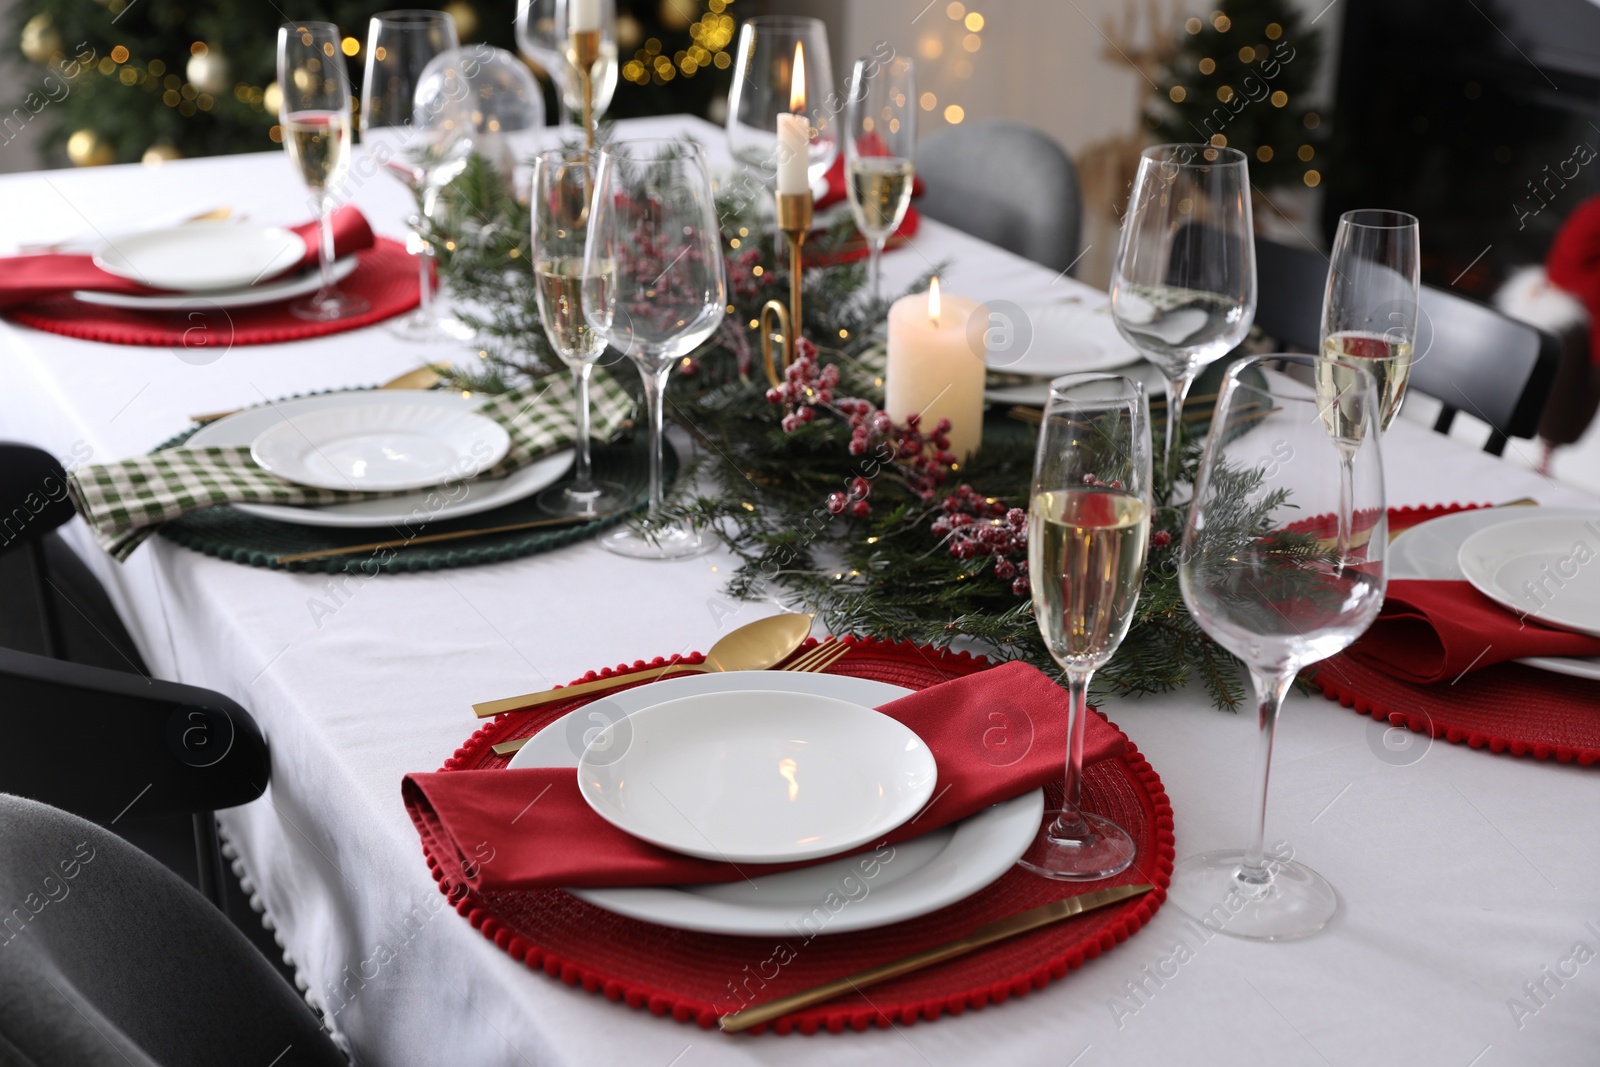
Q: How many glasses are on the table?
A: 12